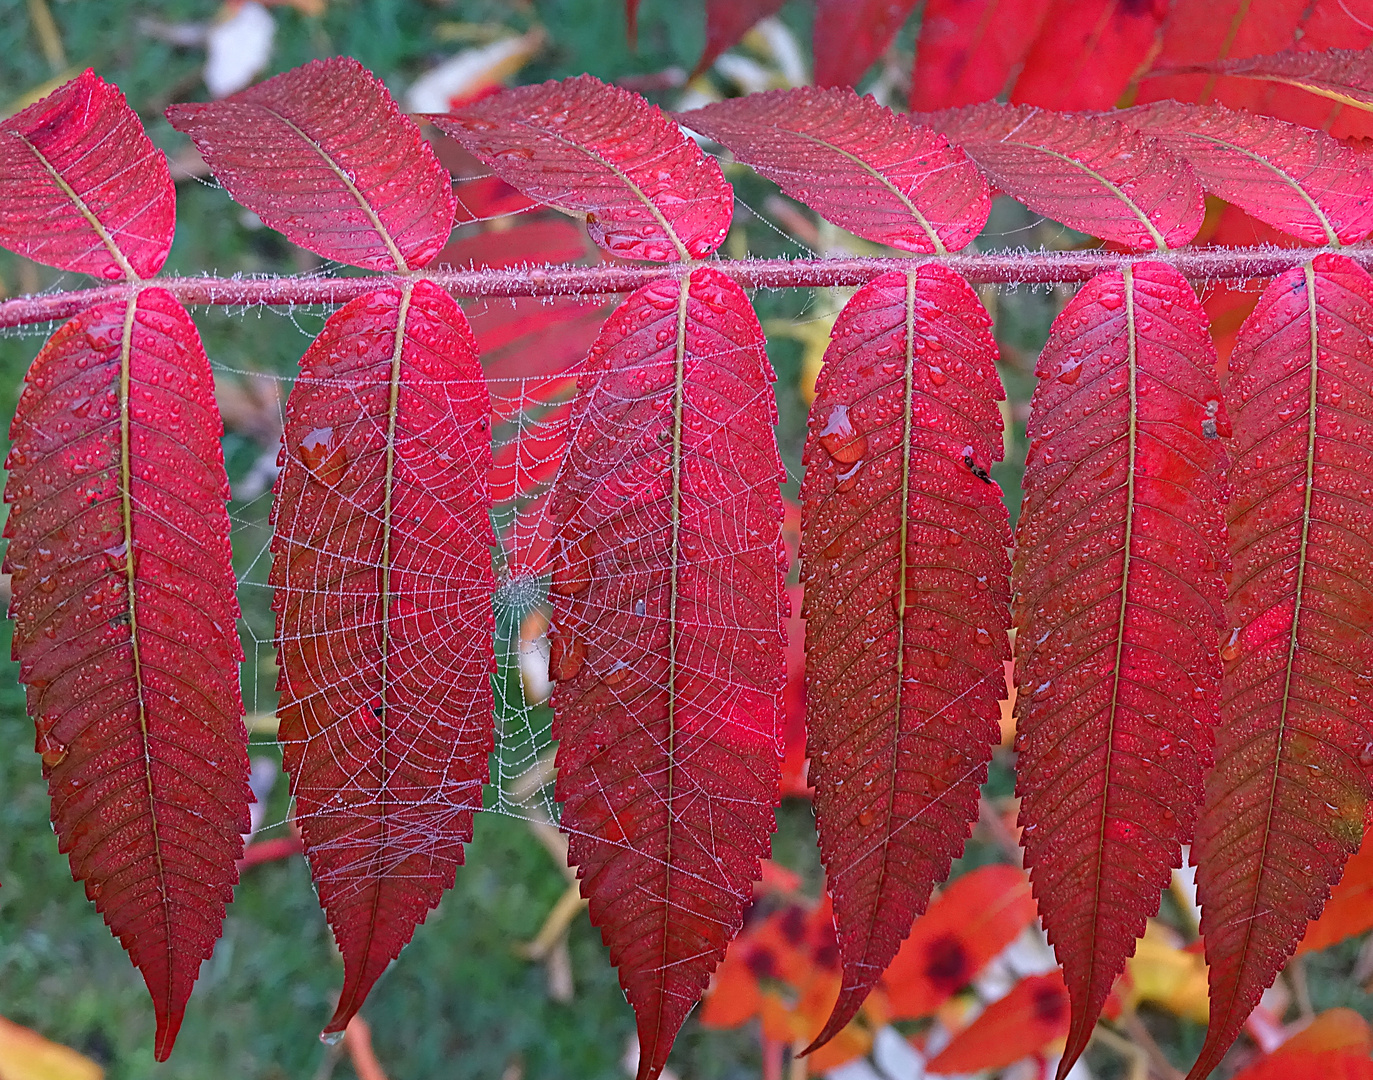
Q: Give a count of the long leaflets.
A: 6